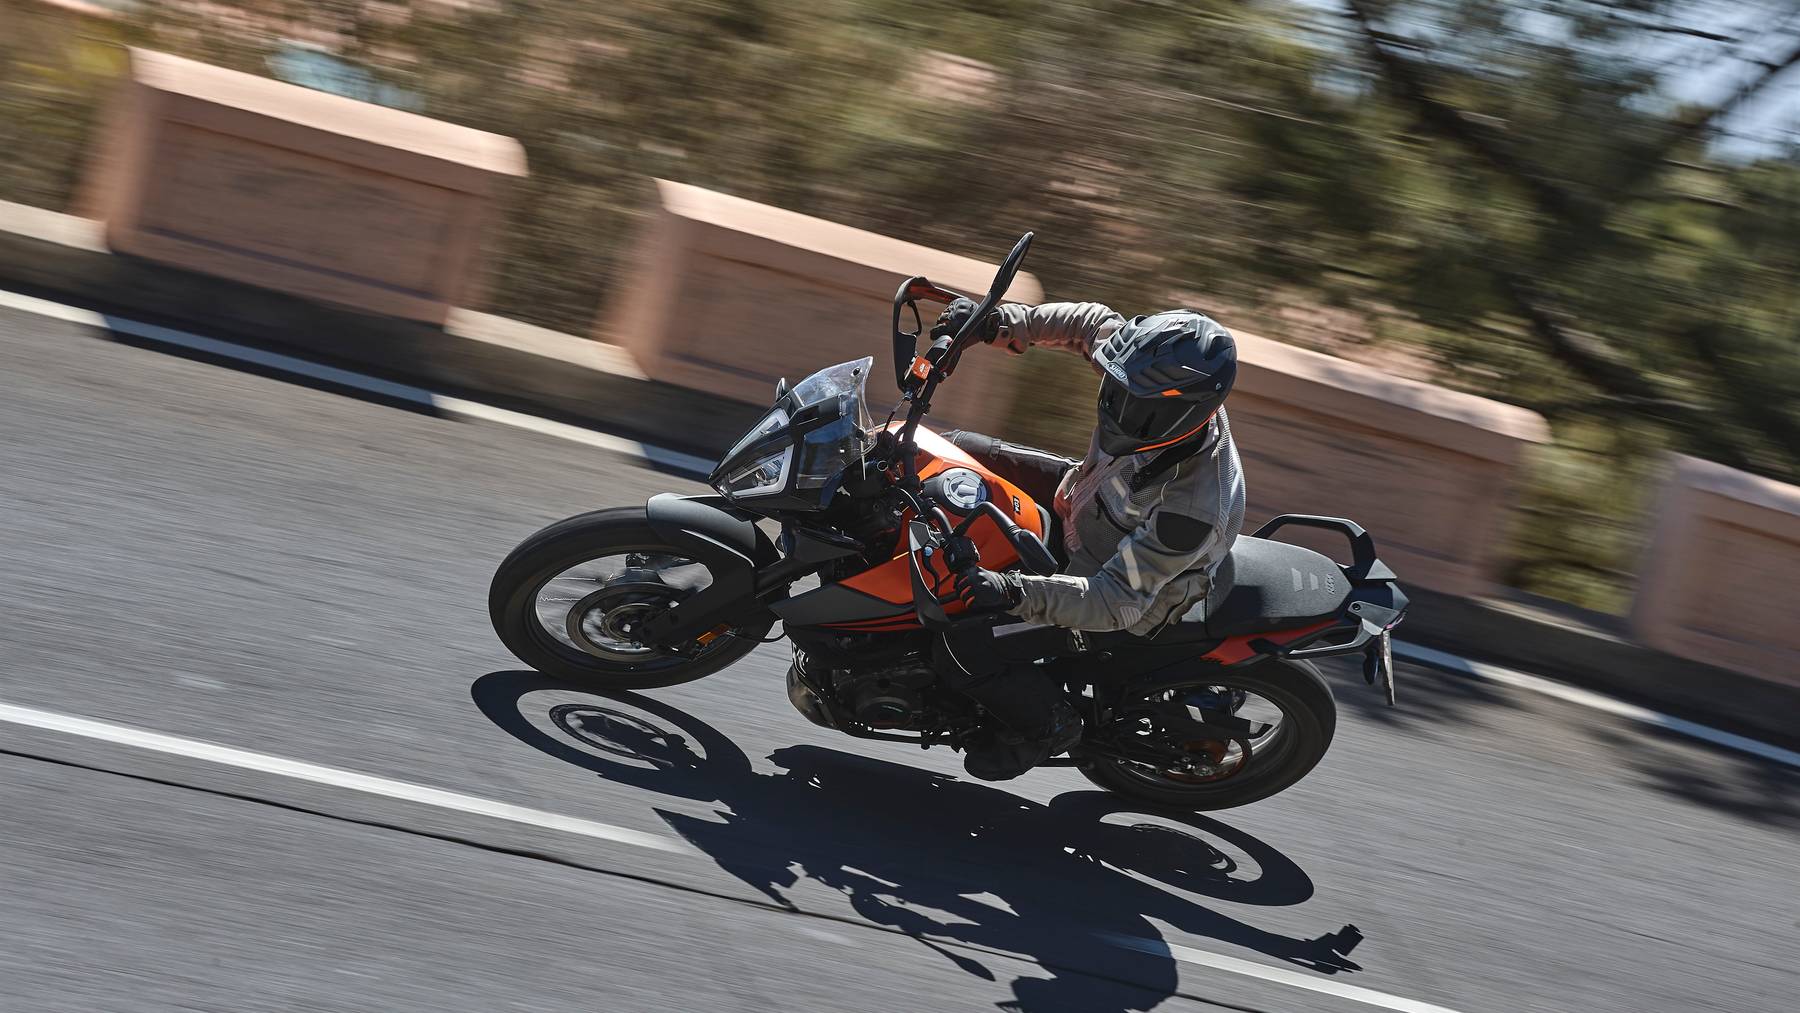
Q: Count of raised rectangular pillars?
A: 4